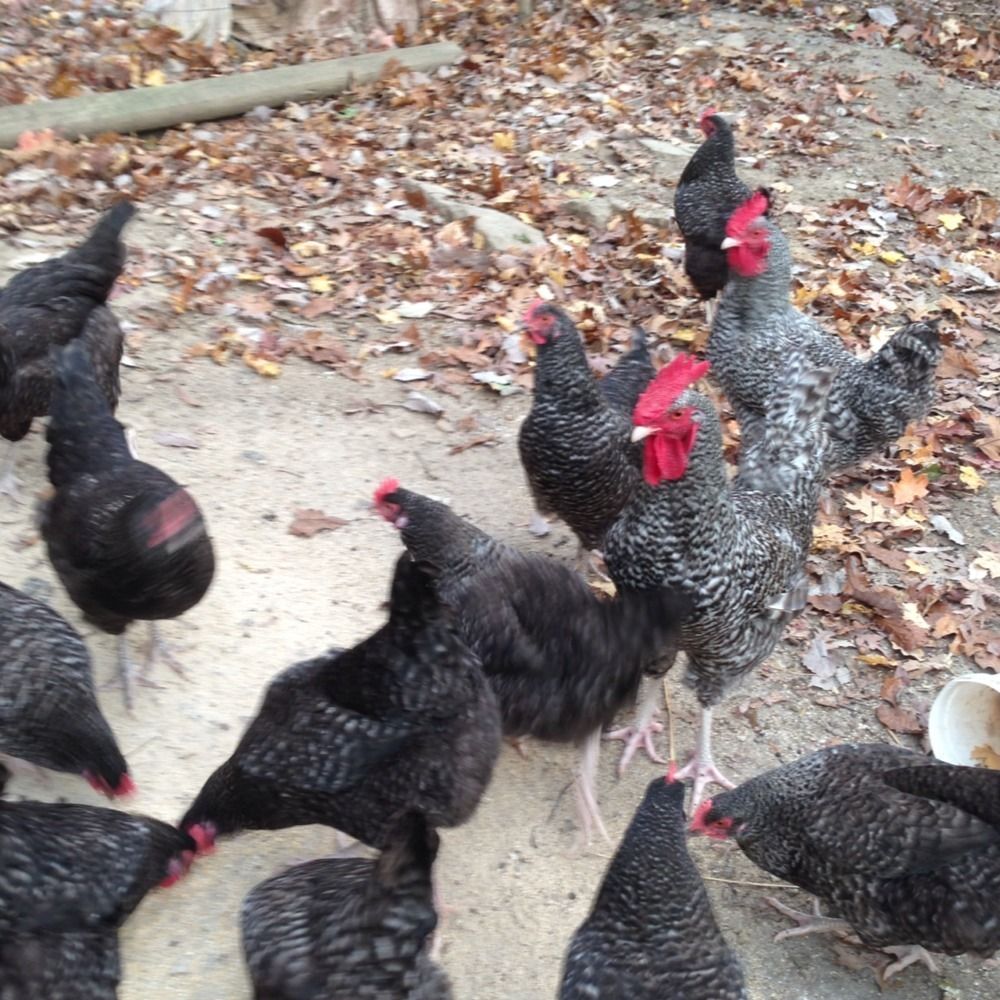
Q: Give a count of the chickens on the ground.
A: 13